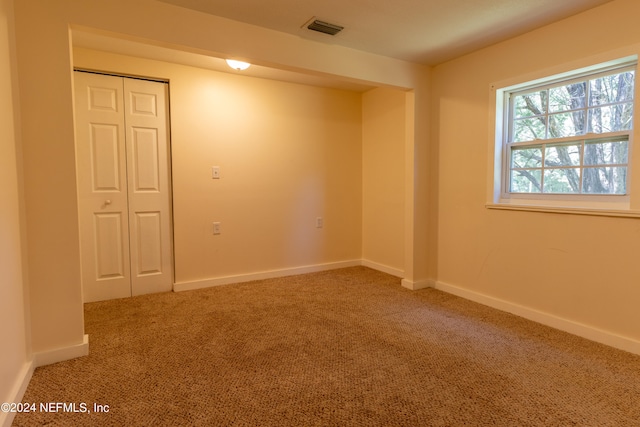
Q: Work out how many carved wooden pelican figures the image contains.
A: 0